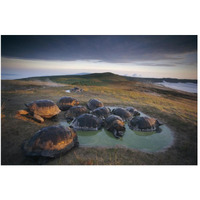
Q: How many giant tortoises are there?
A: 11